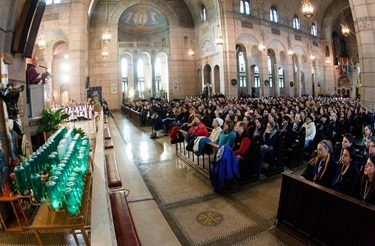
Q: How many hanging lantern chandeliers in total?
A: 11